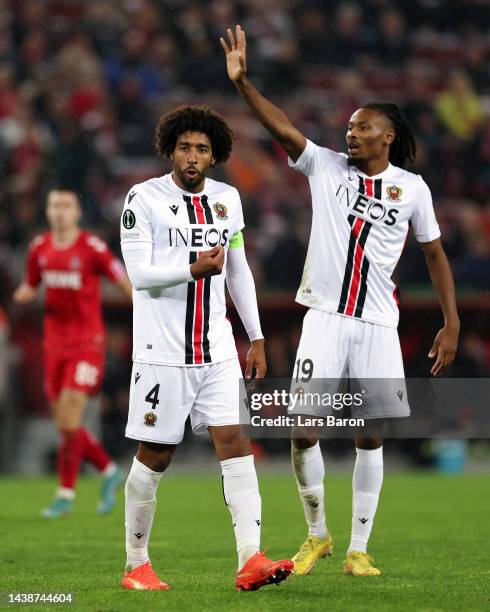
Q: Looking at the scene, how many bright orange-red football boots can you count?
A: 2